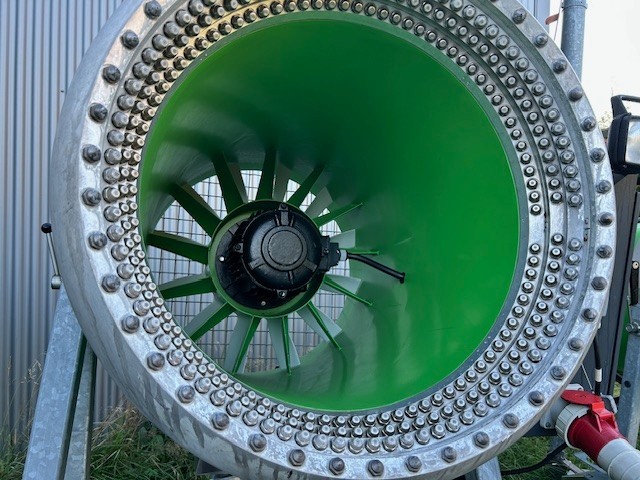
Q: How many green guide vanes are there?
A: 13